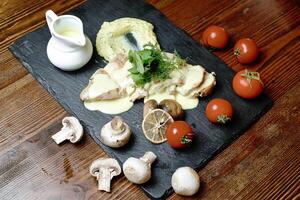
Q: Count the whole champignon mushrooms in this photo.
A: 3